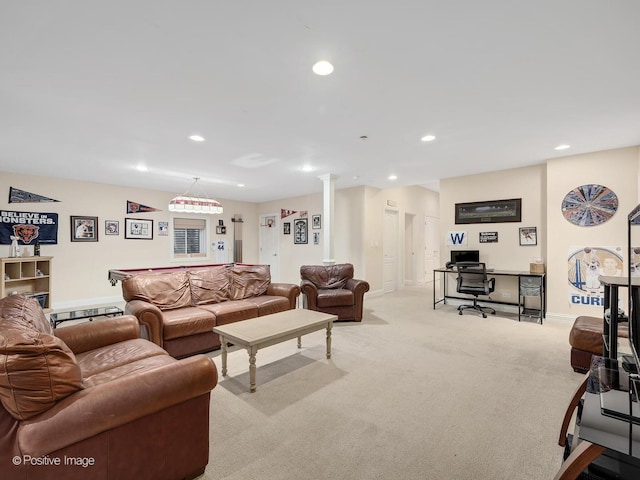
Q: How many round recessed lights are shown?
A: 8